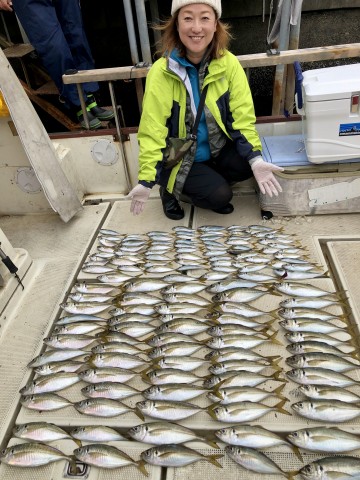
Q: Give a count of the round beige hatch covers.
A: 2